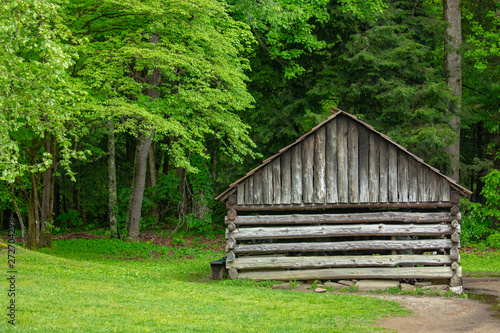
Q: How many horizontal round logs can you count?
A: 6